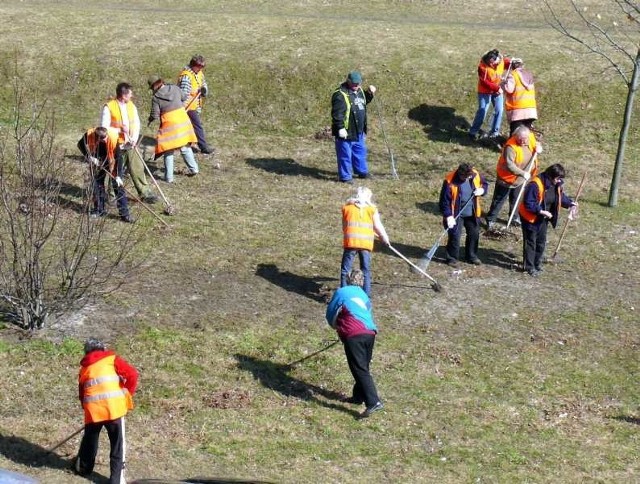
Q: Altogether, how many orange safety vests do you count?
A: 11